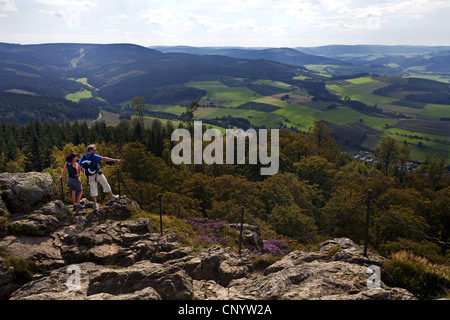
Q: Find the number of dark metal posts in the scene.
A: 5